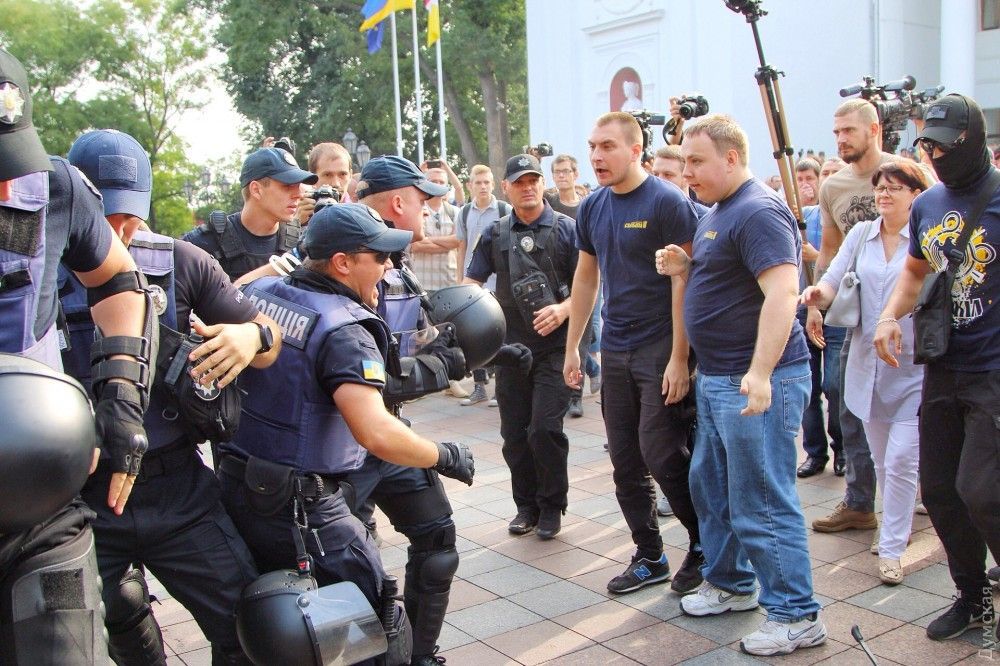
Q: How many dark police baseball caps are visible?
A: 6